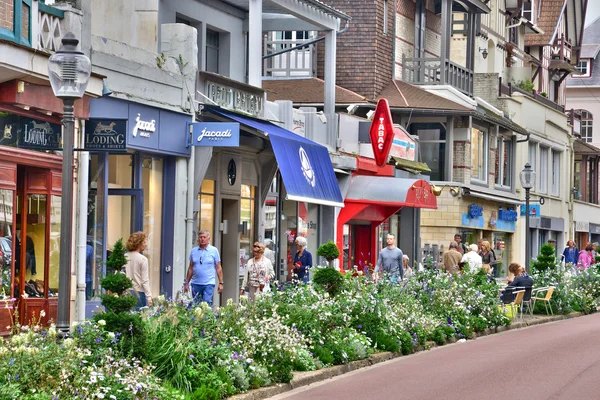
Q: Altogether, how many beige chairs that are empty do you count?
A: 2